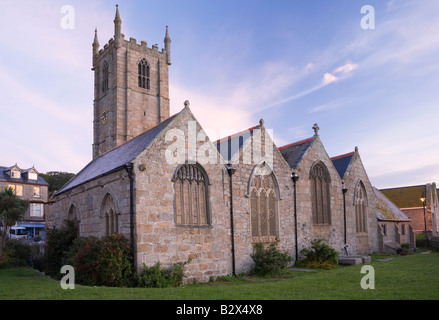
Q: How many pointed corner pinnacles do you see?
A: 3